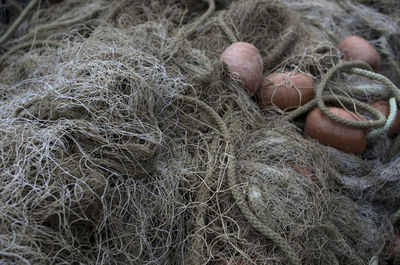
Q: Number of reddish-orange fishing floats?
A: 5